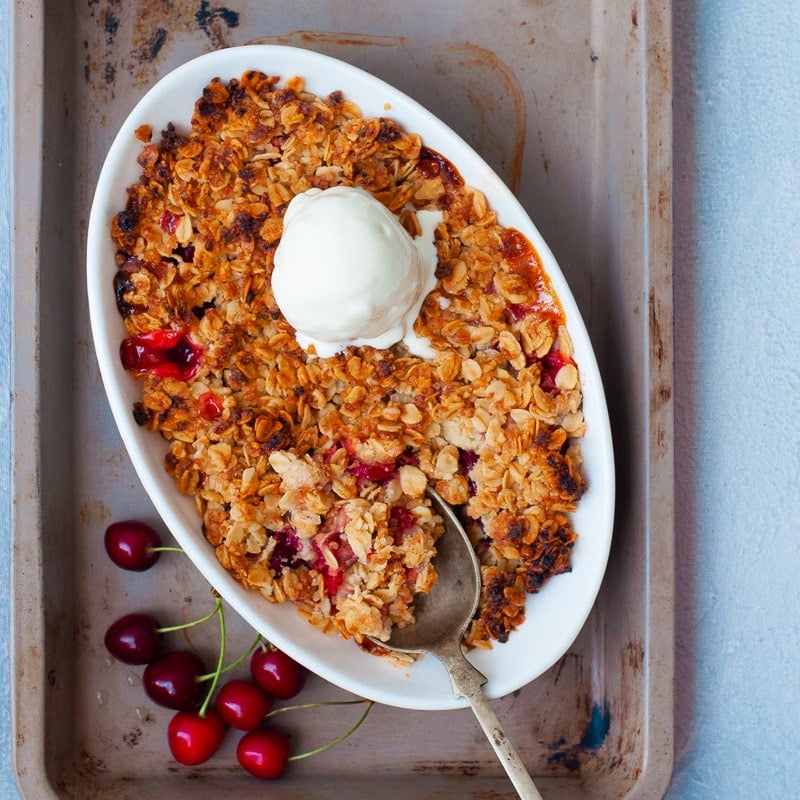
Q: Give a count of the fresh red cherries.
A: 7